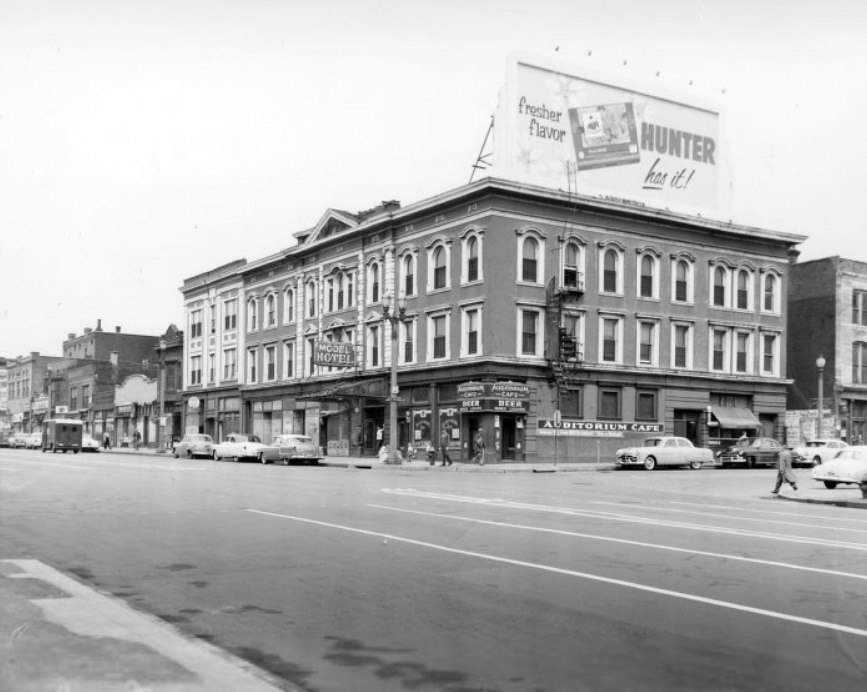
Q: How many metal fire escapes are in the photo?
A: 1